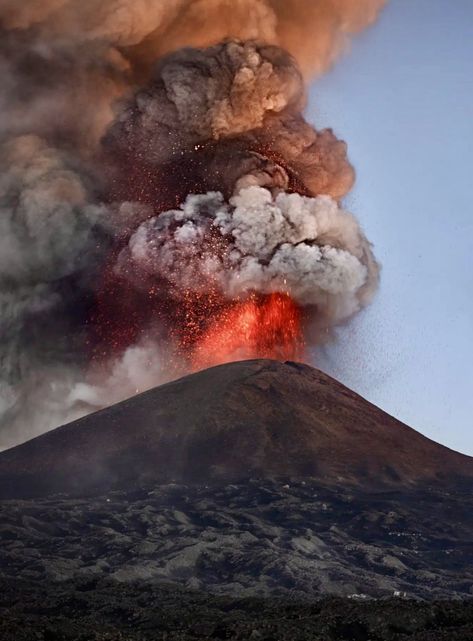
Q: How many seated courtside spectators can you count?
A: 0